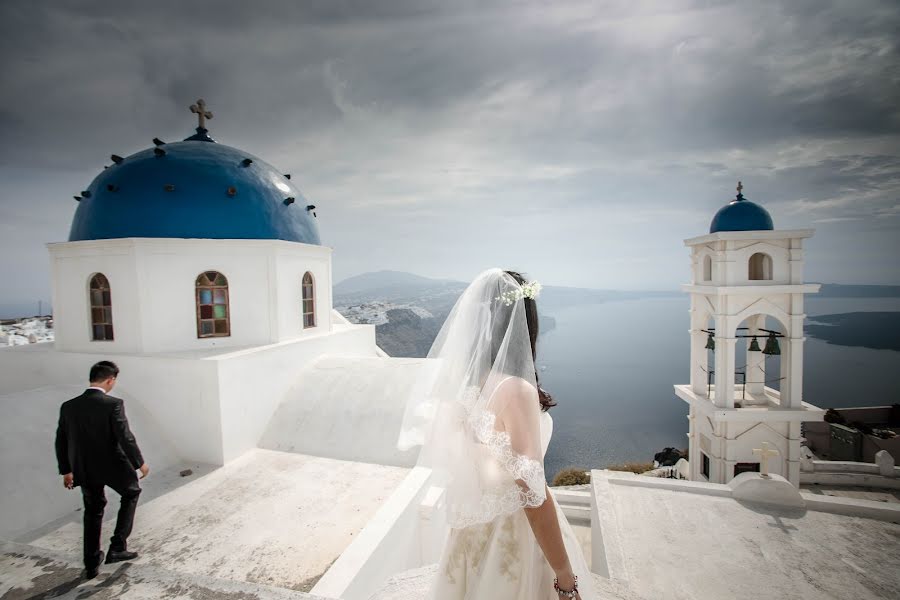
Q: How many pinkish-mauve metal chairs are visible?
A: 0